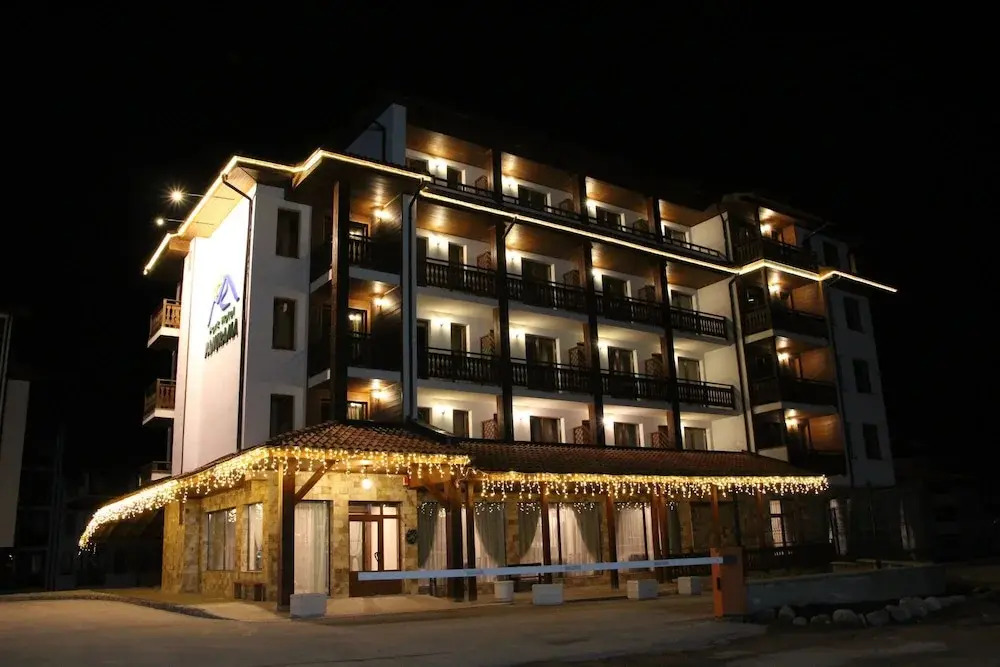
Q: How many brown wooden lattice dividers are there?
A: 12